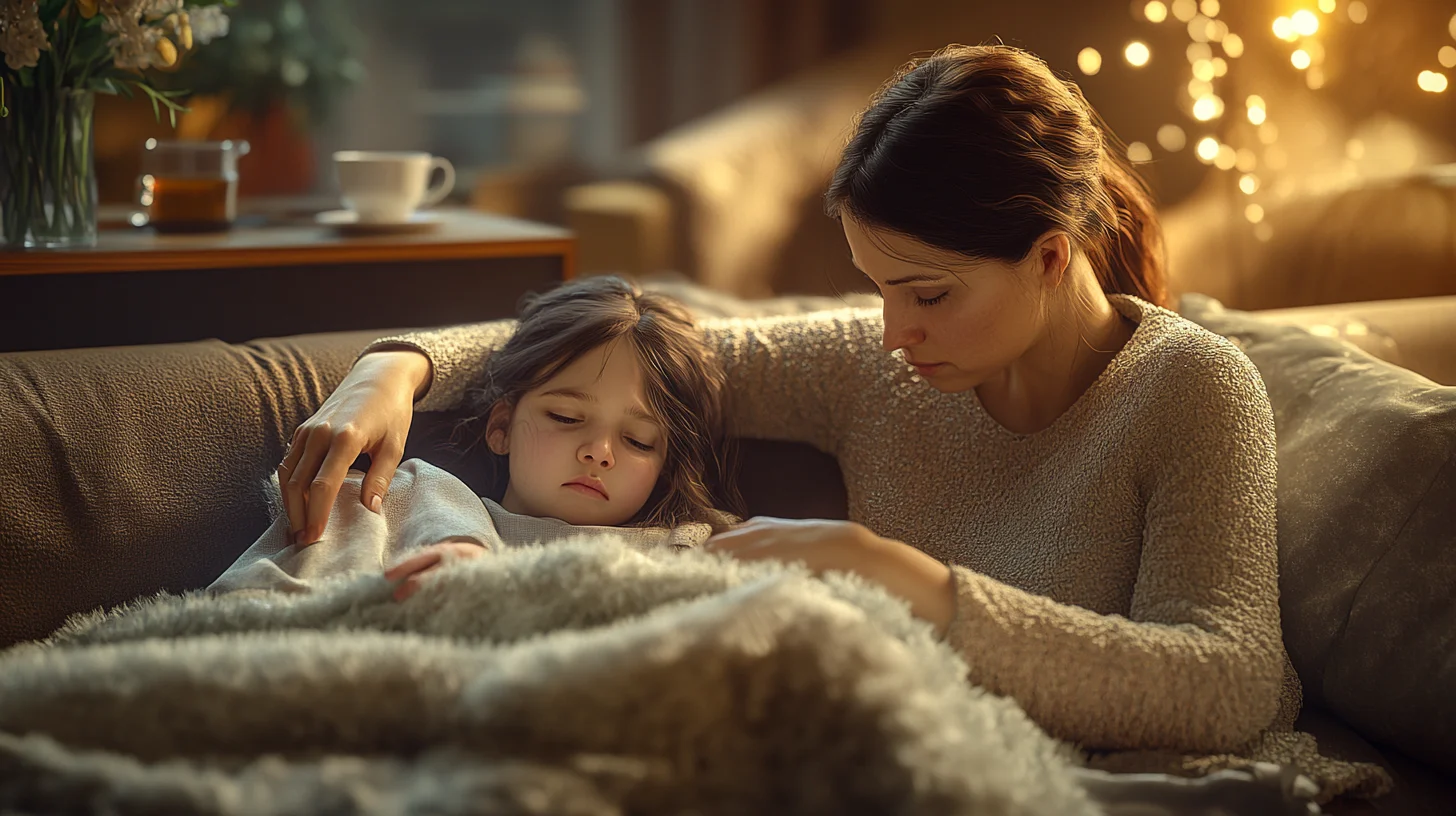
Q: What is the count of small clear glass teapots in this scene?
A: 1